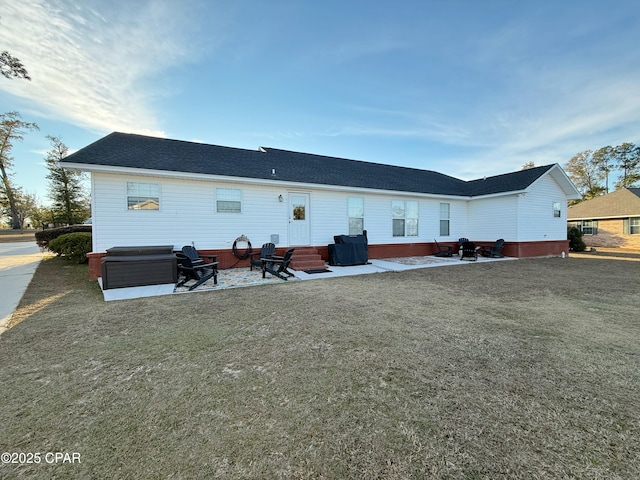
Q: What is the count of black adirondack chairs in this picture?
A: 8